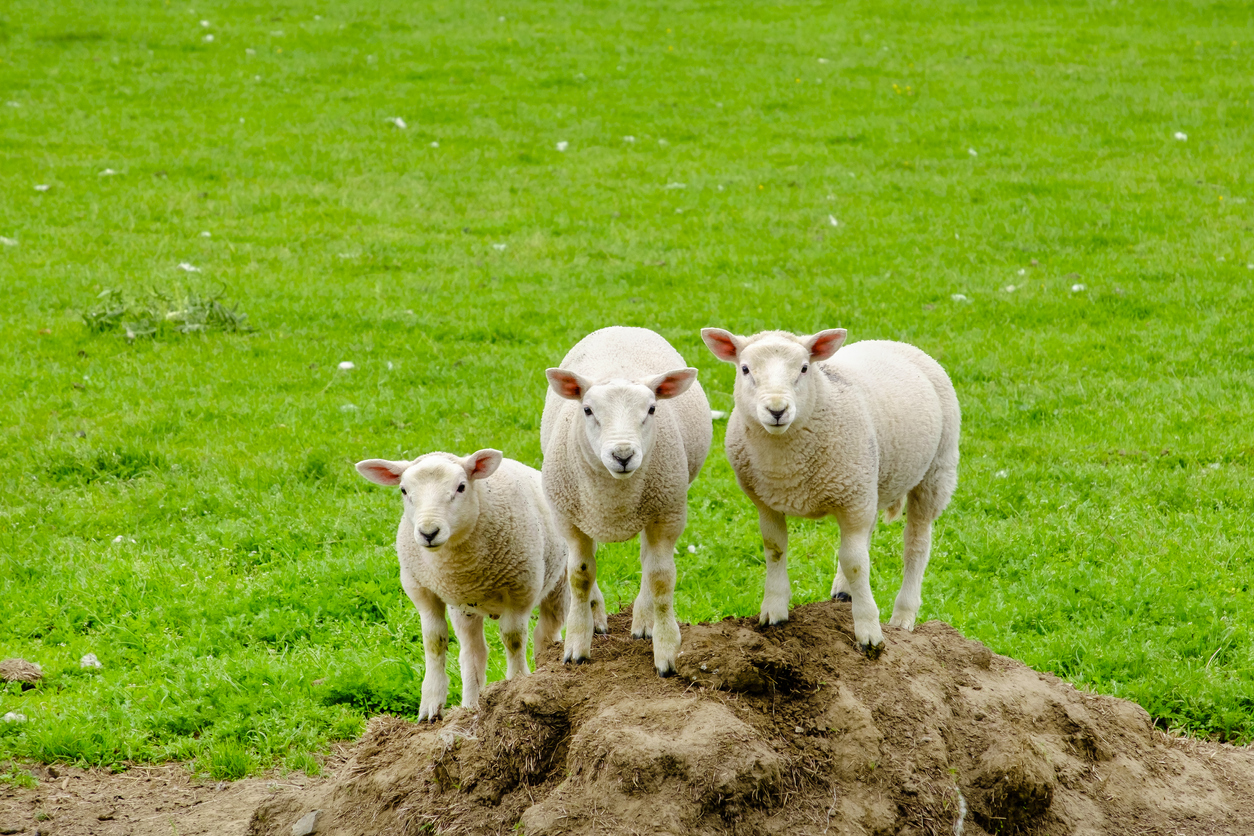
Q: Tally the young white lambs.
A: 3